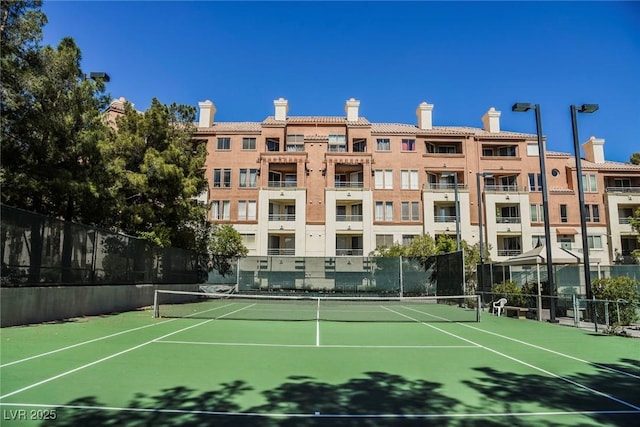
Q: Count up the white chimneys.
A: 6